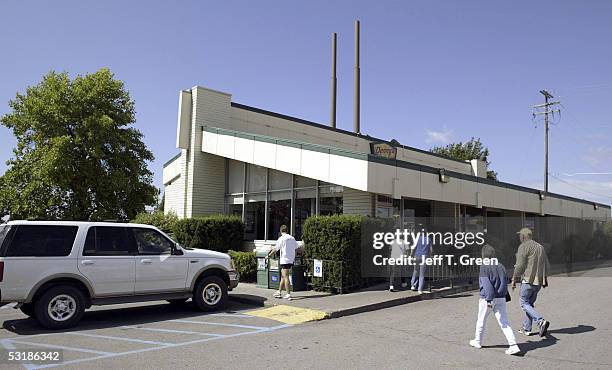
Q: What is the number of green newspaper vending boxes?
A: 3